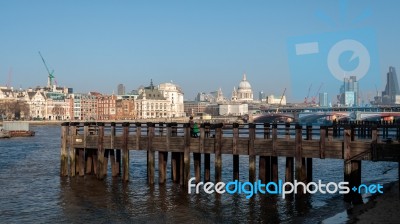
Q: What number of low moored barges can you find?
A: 1